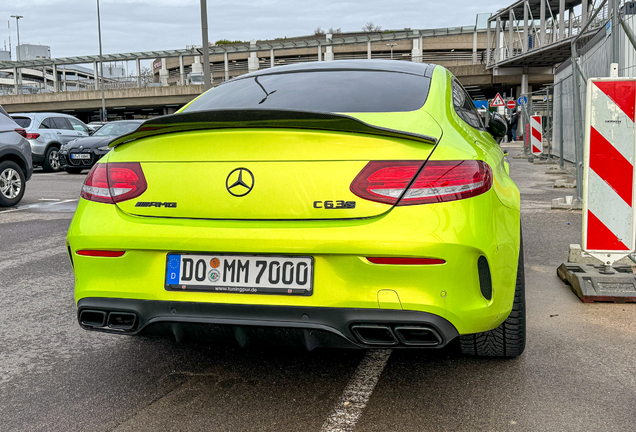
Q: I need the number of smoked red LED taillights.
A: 2